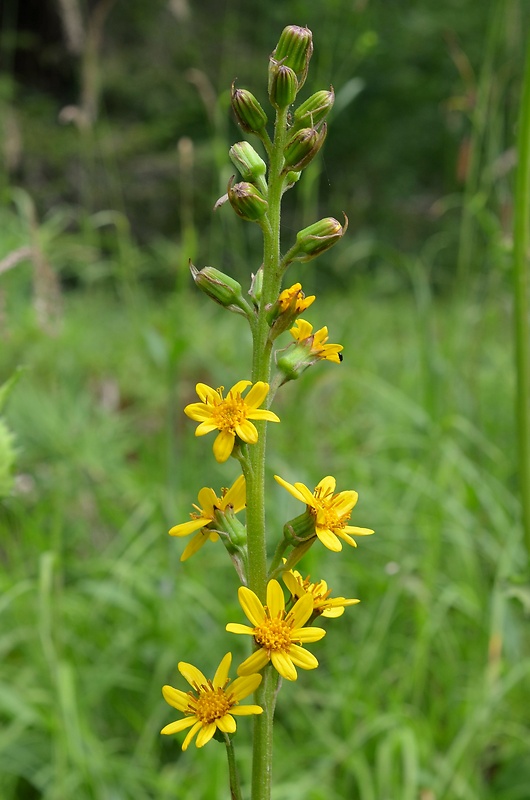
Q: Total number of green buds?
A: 11